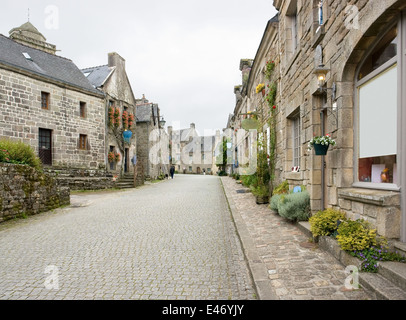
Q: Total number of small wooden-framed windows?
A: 3